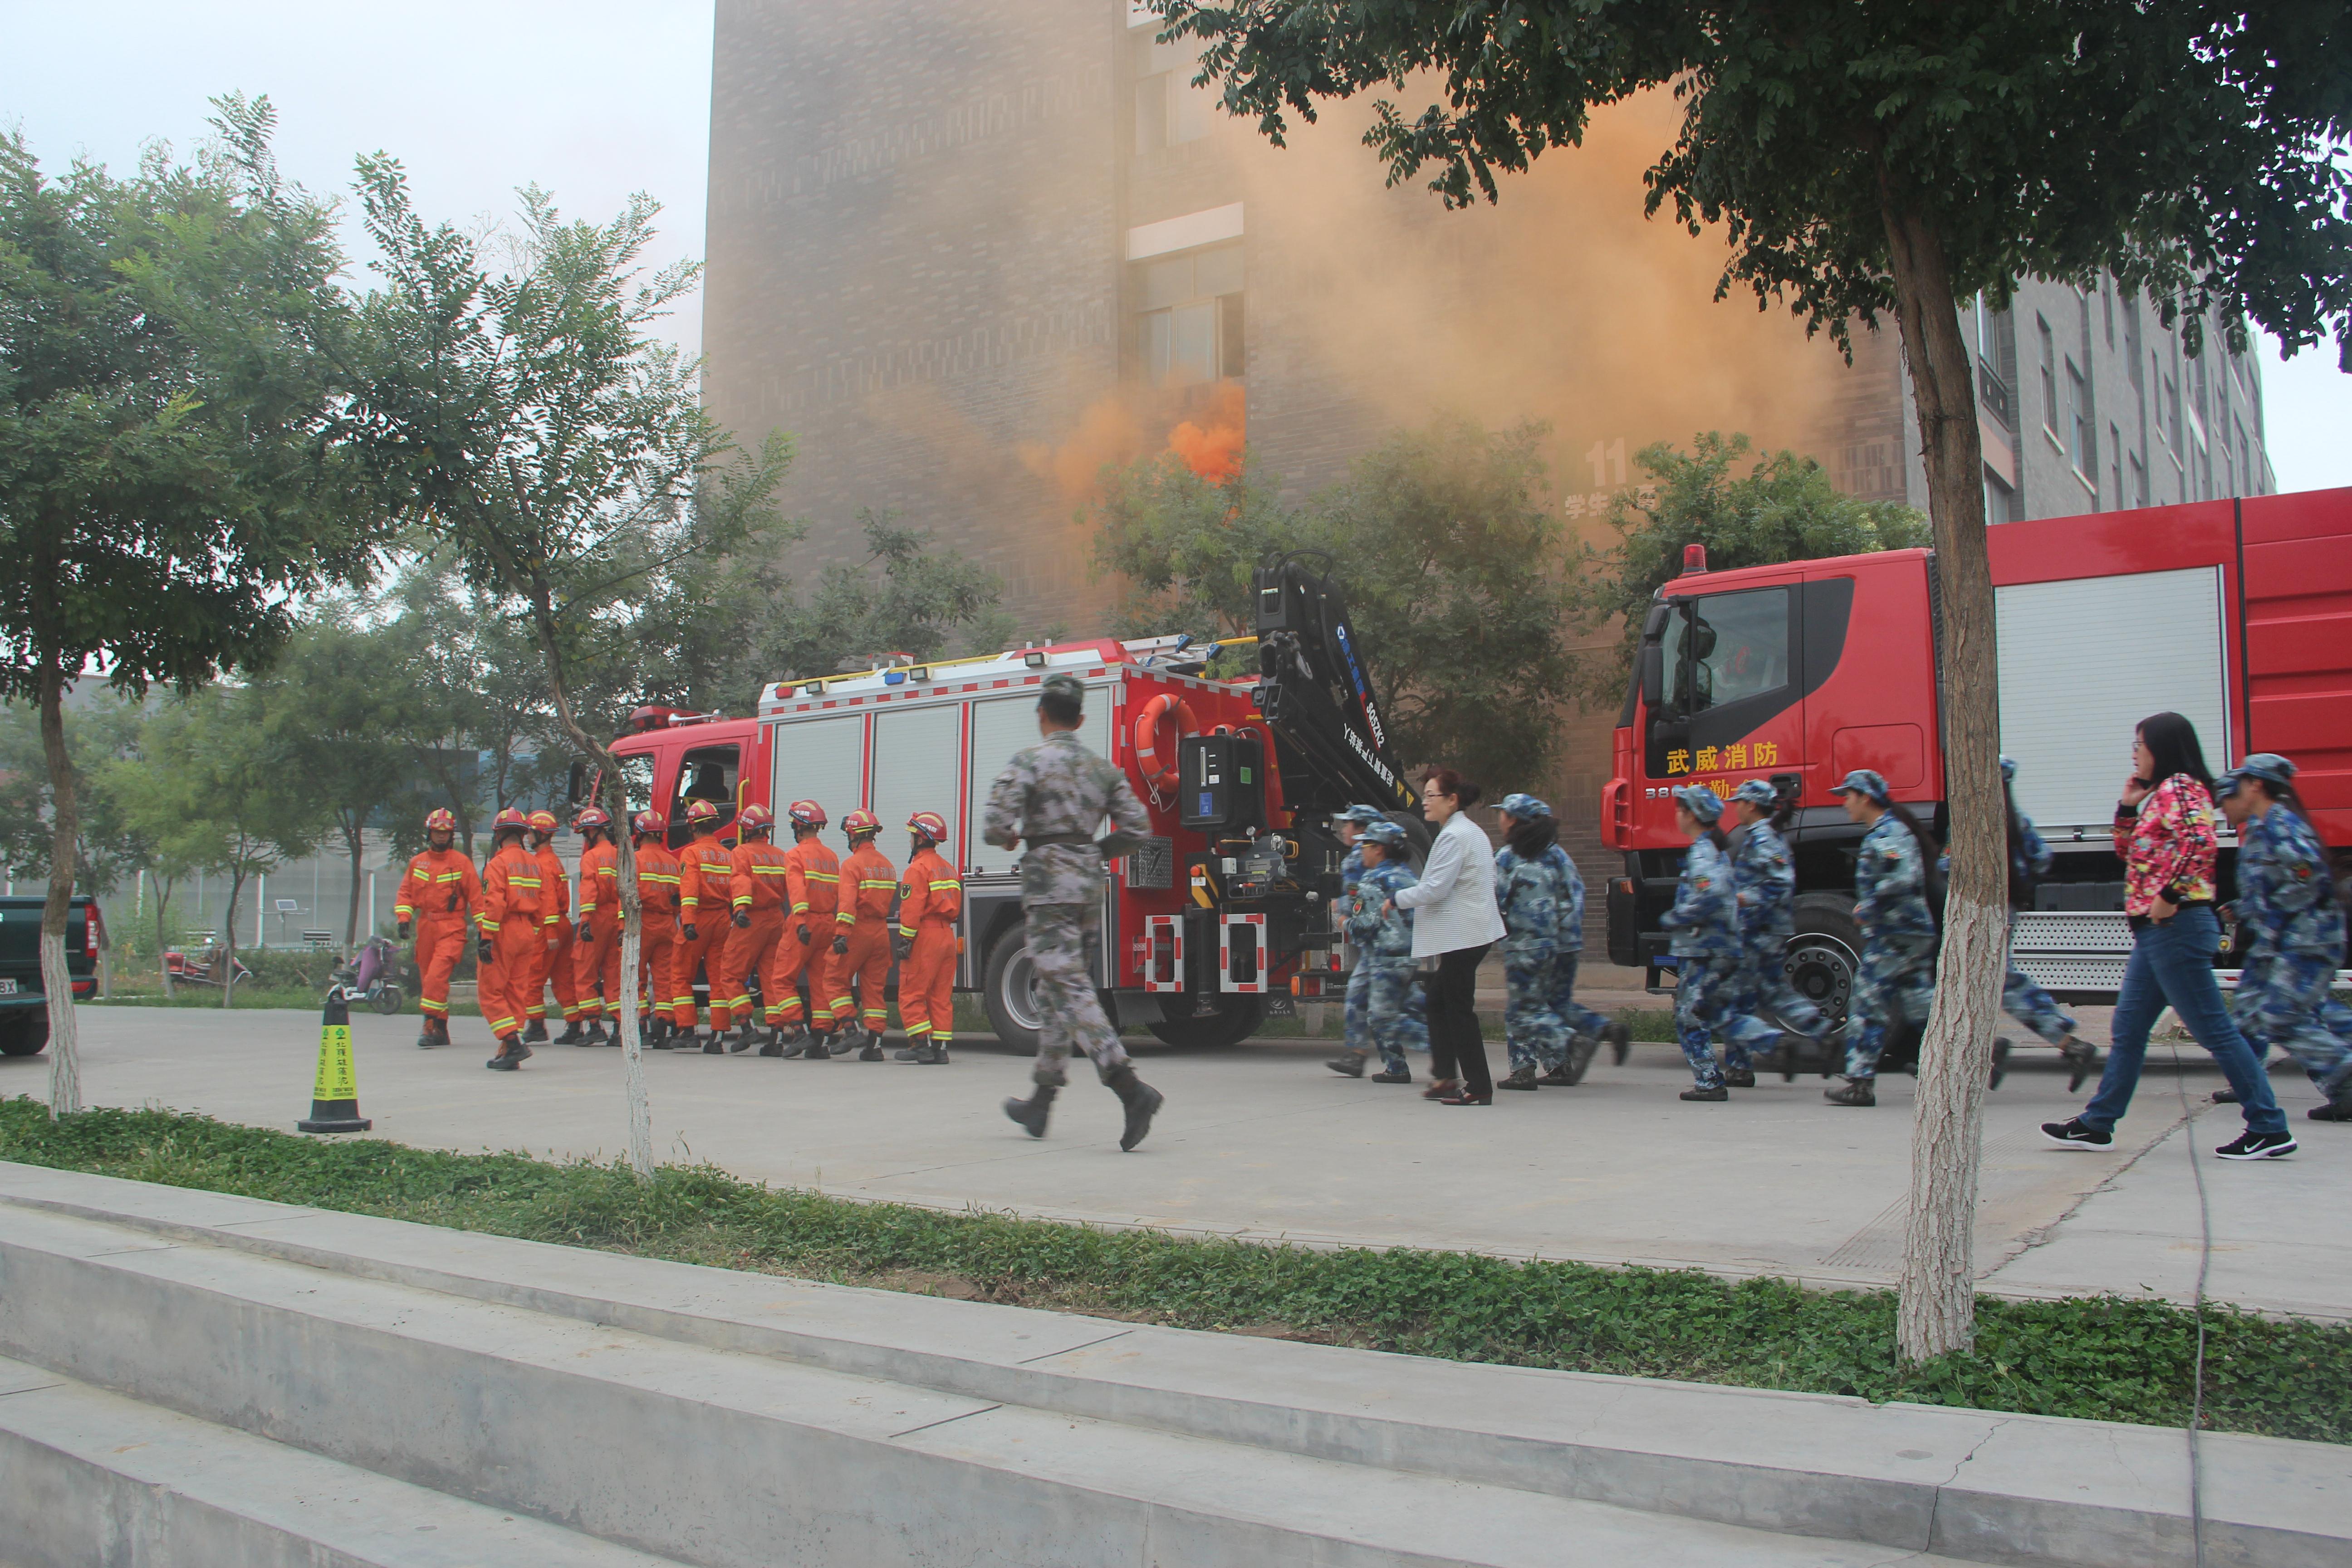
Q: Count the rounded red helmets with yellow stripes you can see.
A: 10